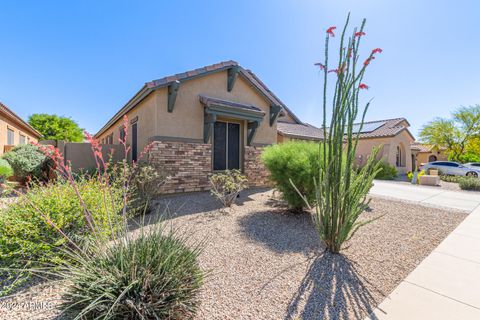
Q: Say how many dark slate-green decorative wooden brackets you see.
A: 5